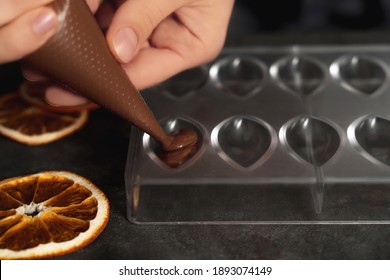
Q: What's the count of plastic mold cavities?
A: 8